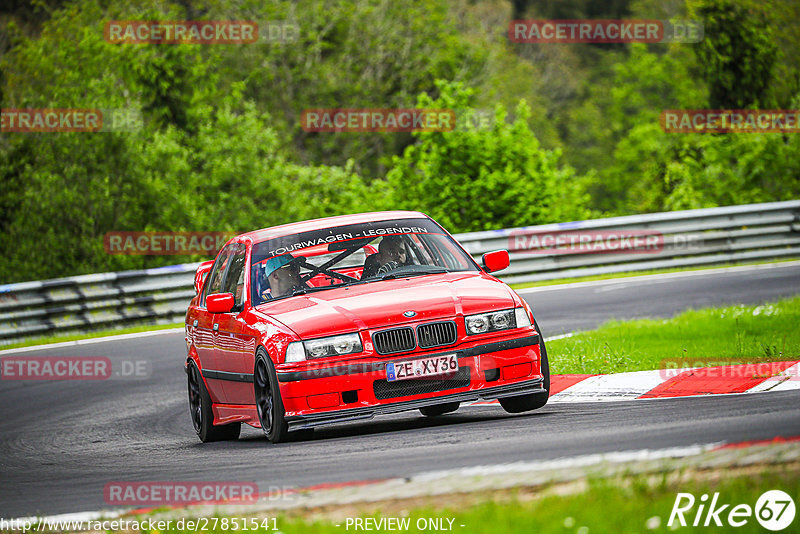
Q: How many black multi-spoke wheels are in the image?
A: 2